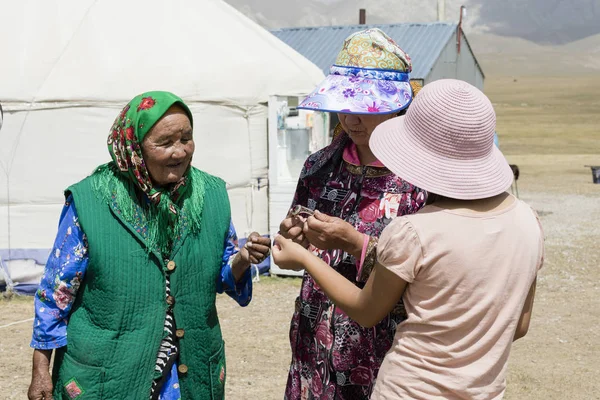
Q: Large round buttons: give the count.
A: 4